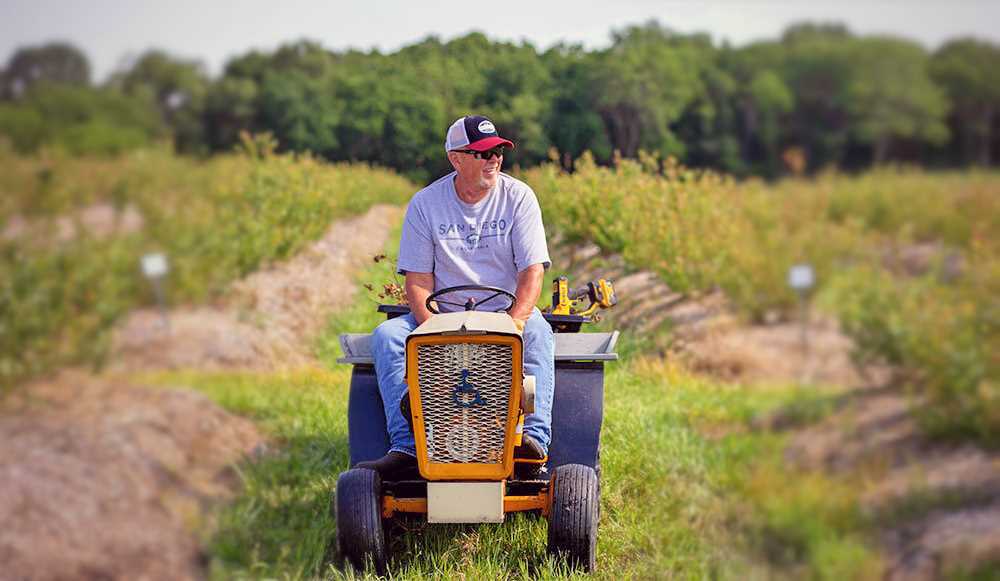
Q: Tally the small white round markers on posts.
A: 2